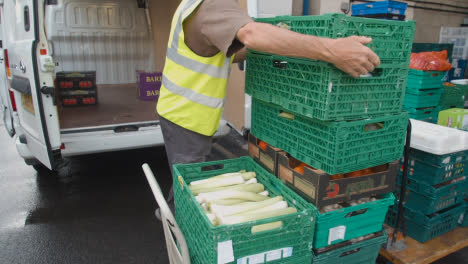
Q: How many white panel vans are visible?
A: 1